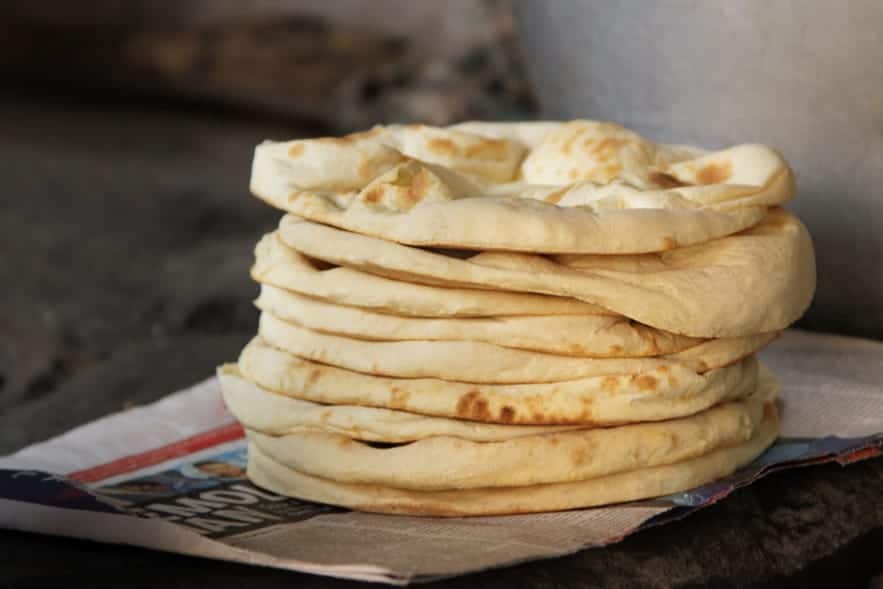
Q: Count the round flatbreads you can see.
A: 9